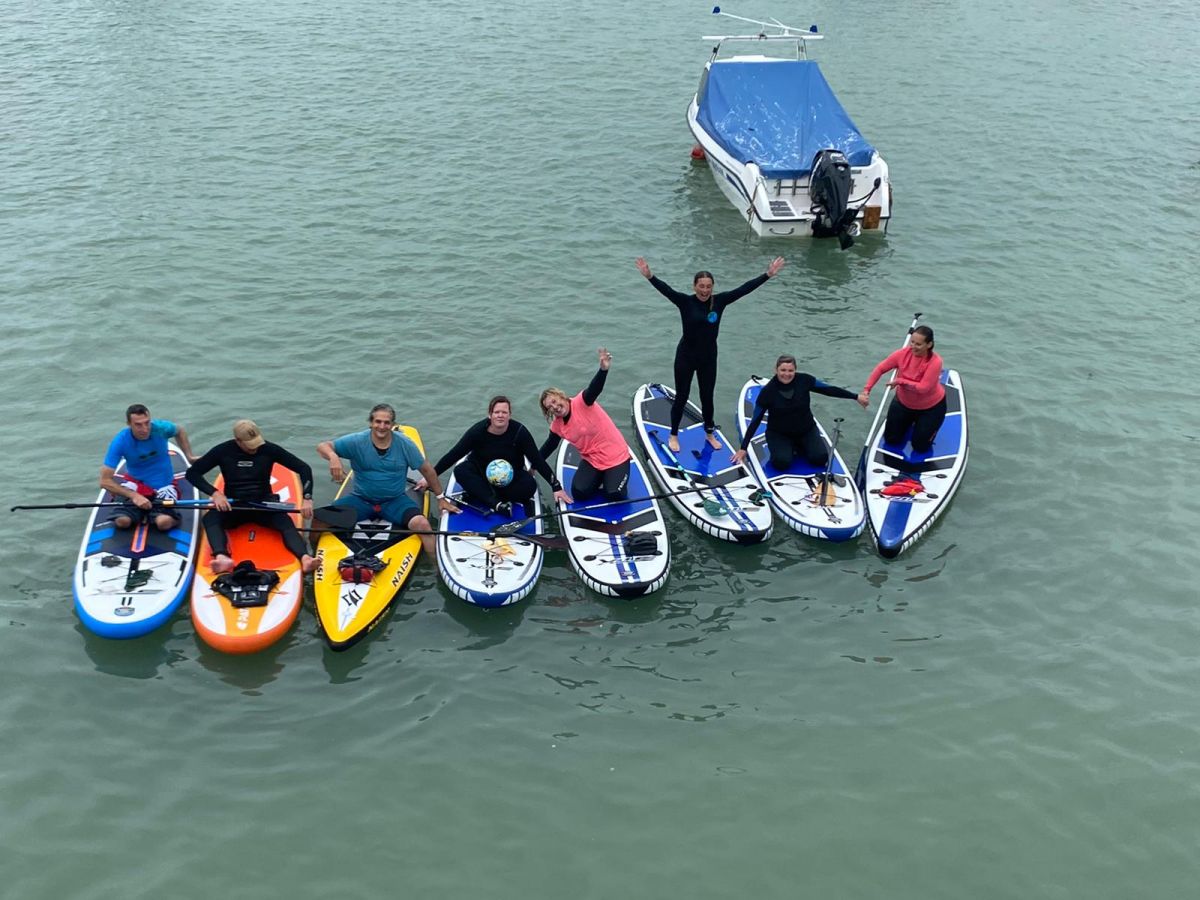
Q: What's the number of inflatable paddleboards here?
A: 8